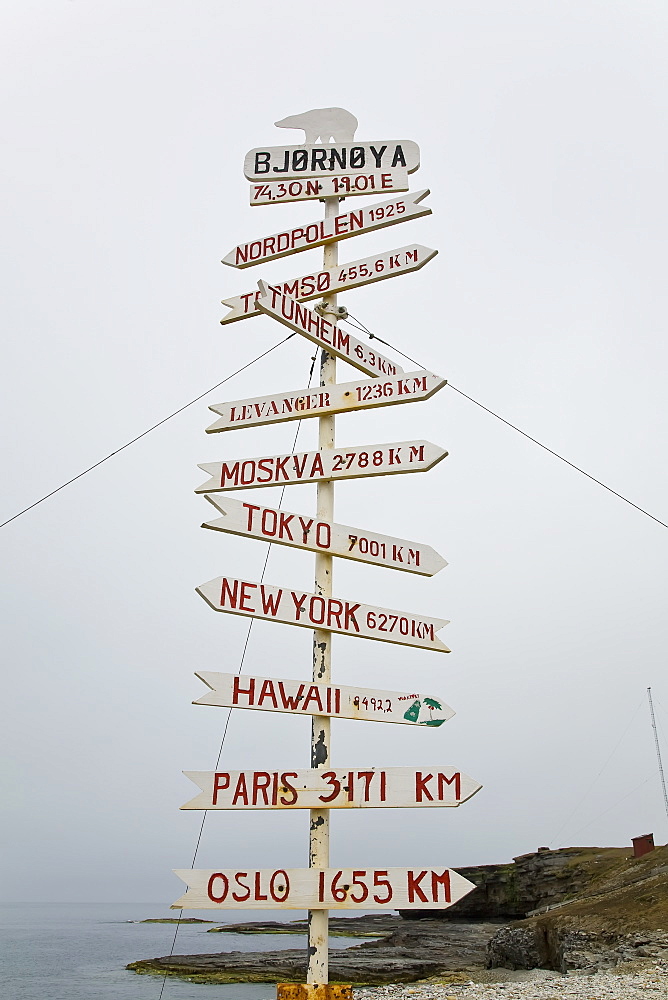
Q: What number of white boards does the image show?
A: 12